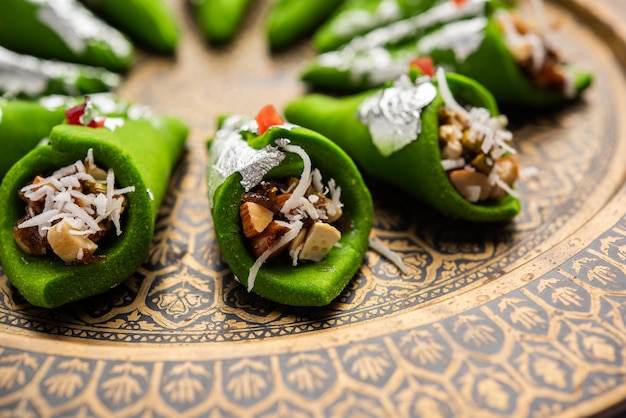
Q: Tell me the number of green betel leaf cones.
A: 11